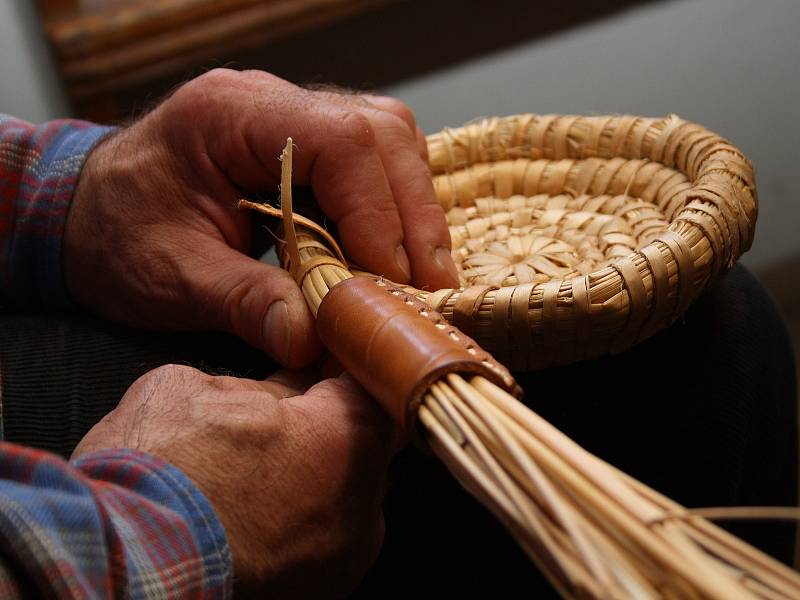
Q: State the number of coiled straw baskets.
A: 1